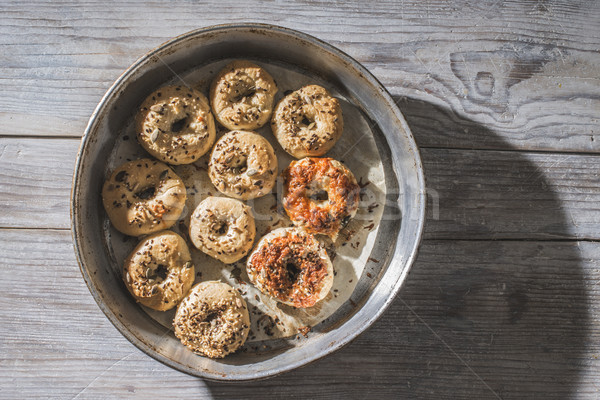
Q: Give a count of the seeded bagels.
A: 8